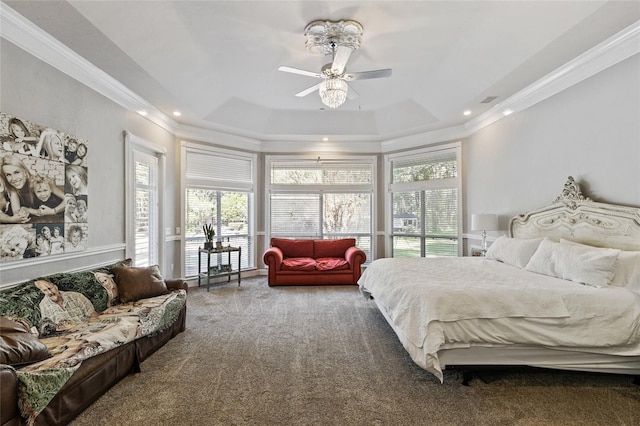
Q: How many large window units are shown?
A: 3